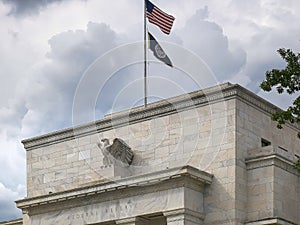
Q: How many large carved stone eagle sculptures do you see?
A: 1